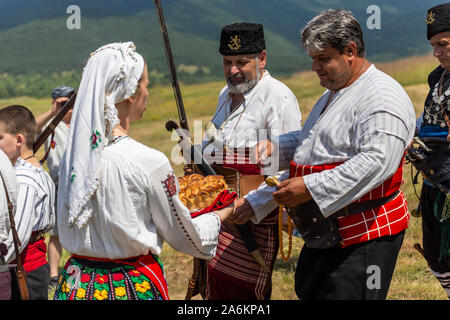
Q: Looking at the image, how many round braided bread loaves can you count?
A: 1